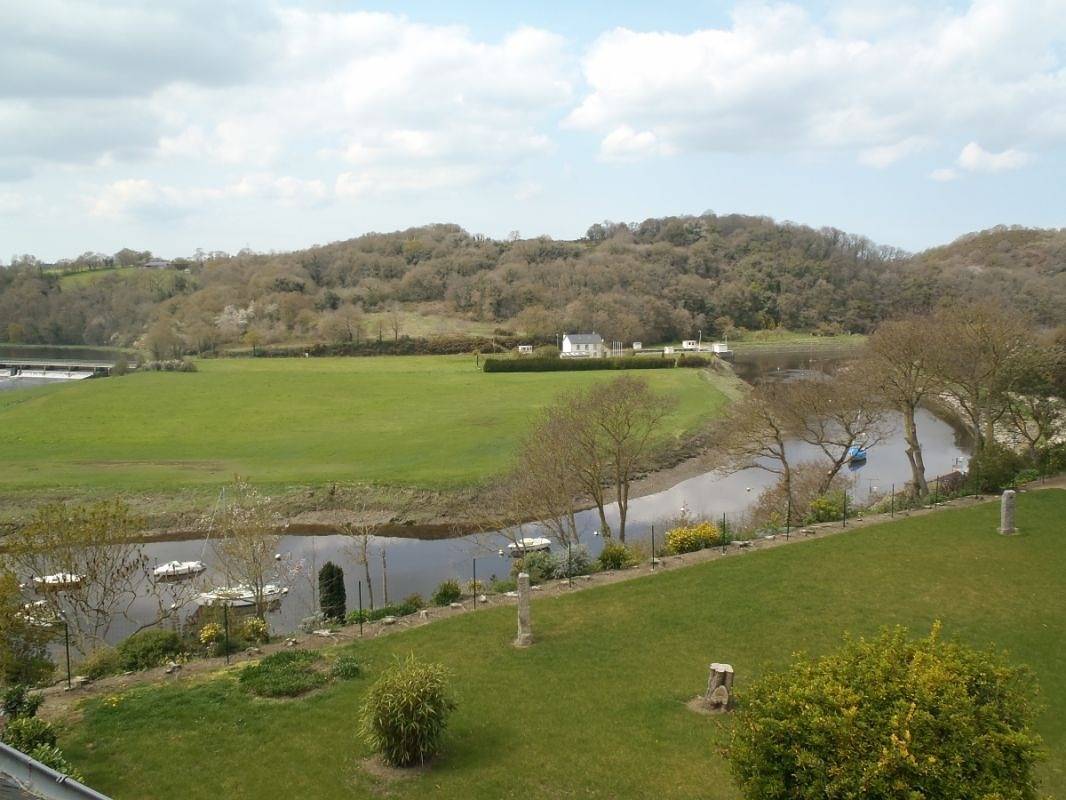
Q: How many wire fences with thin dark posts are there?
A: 1